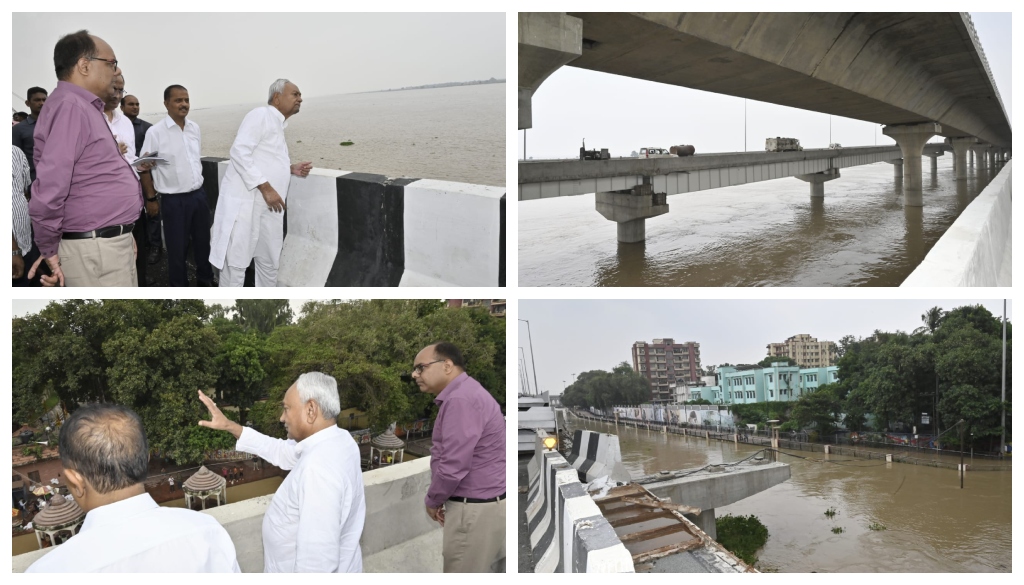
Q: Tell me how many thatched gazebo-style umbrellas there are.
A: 3